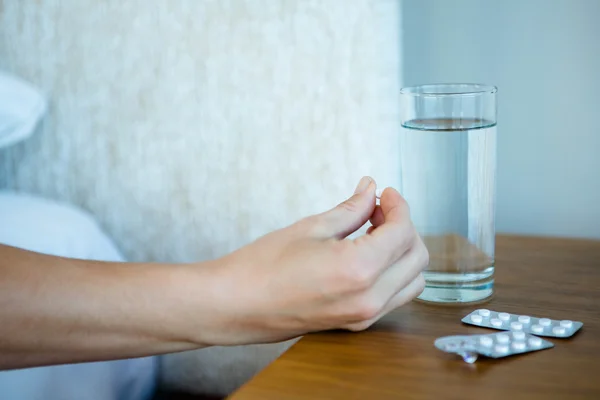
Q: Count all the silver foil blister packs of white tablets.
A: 2